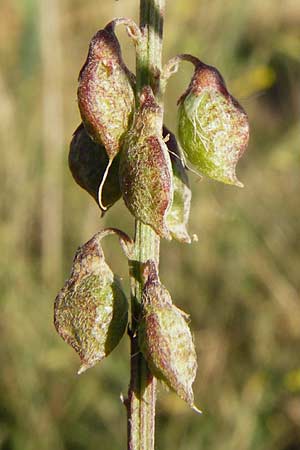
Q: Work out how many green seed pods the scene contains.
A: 7